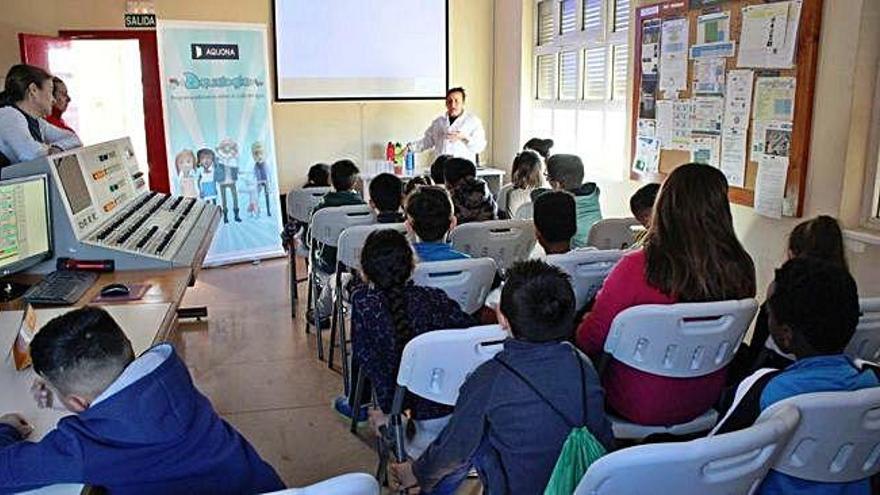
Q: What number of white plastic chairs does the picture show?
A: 14